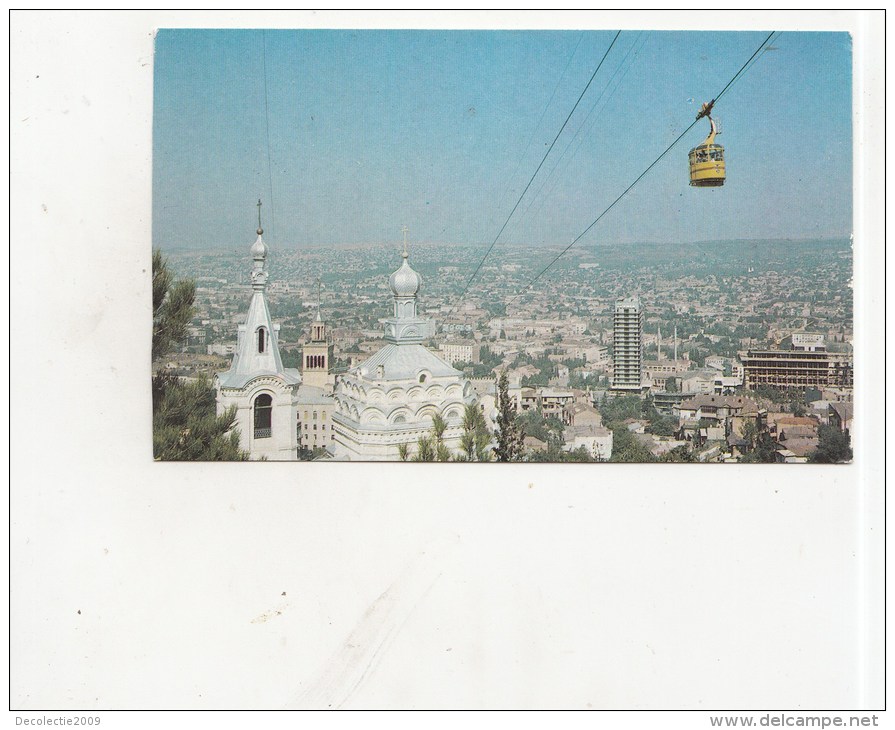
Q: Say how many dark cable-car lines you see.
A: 2